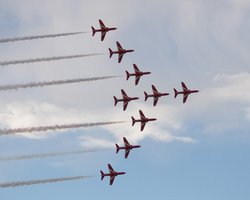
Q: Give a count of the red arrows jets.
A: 9